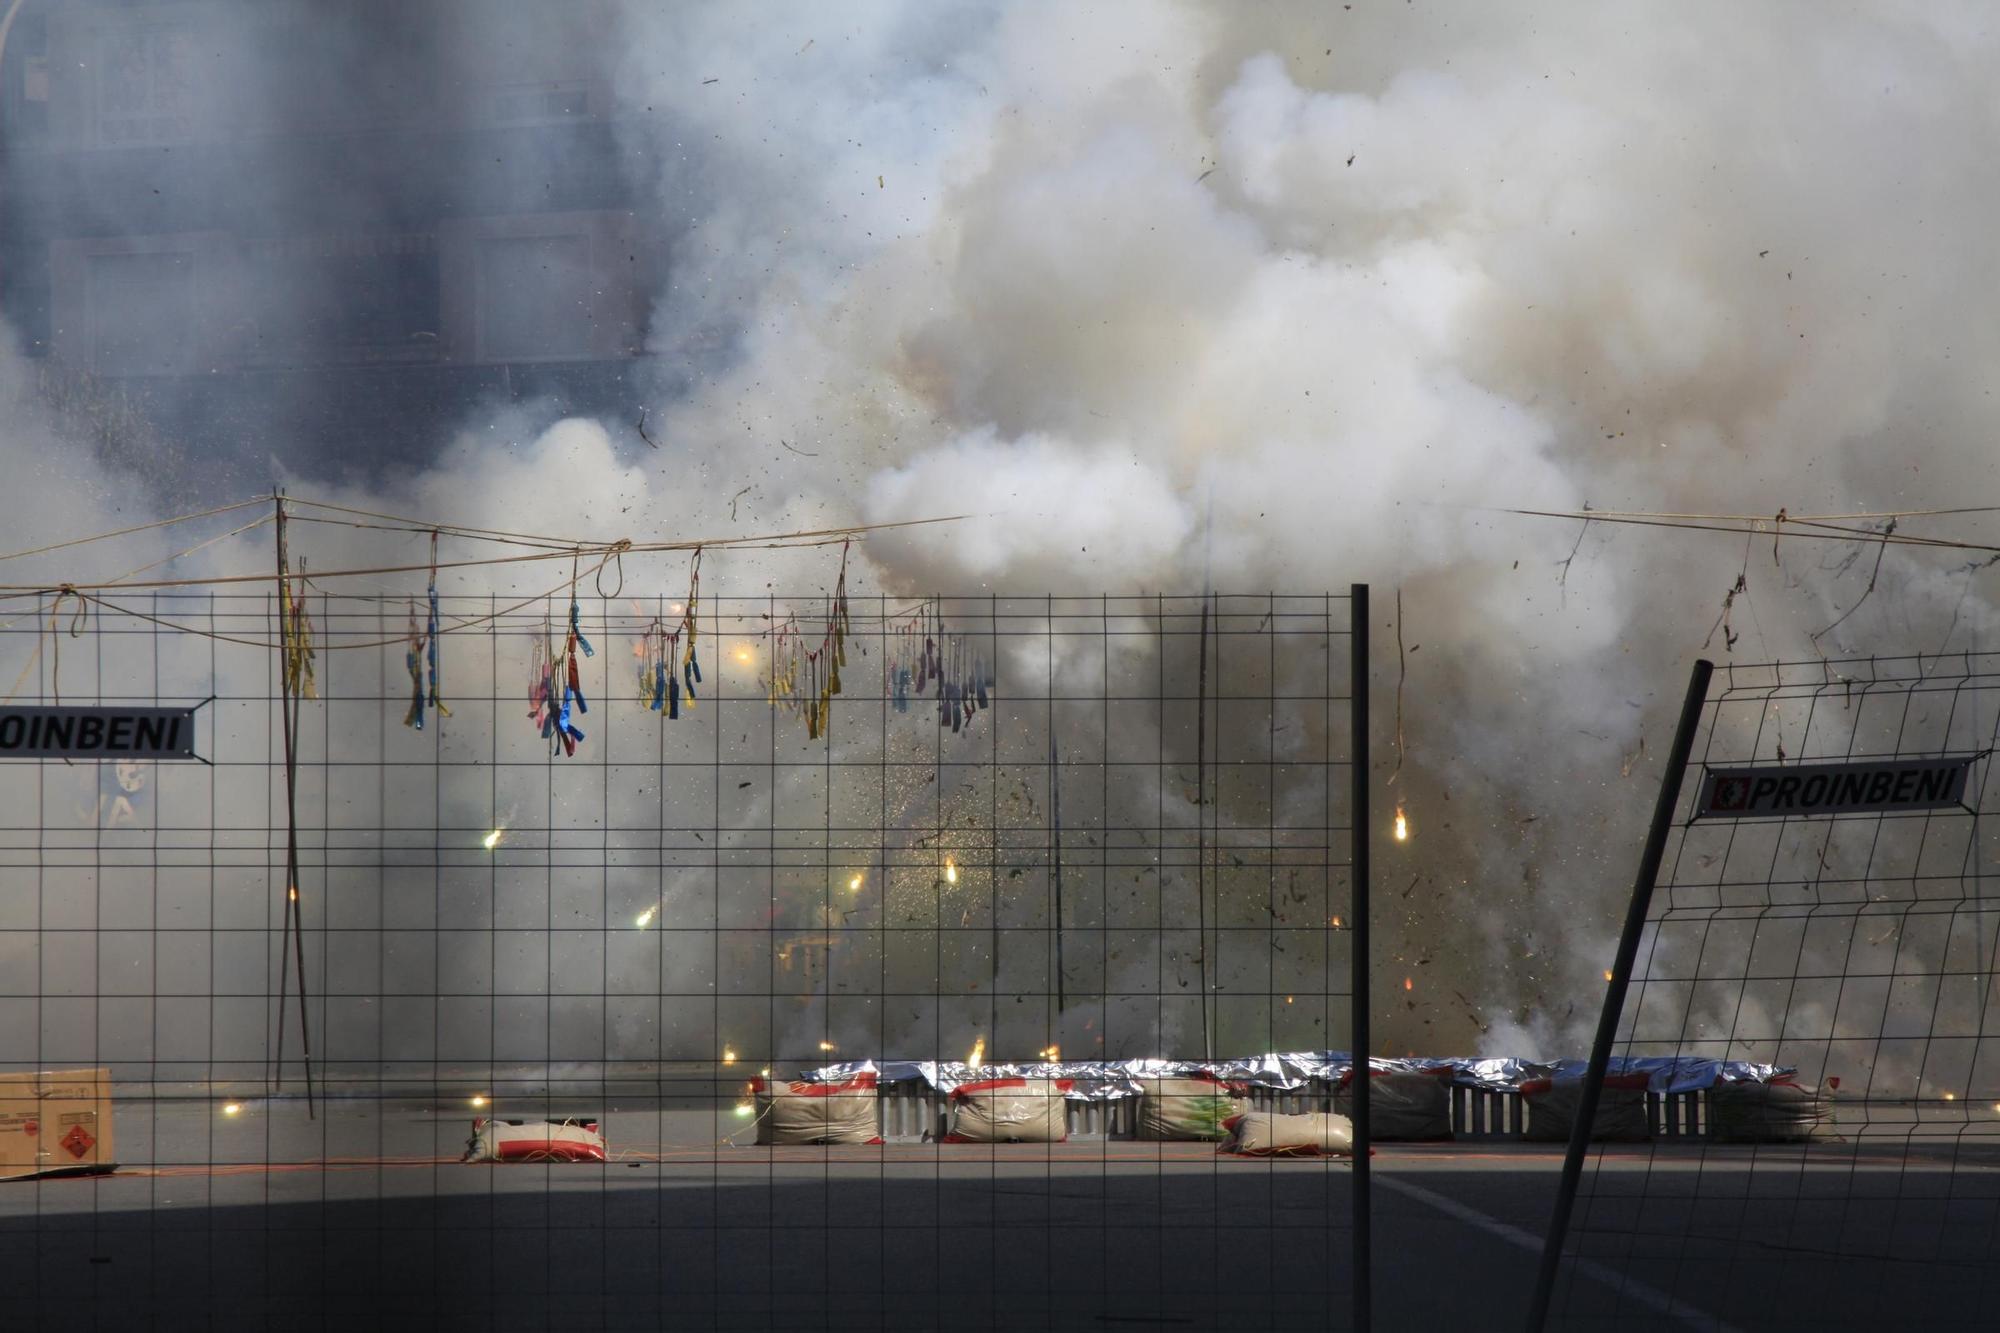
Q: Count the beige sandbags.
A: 8